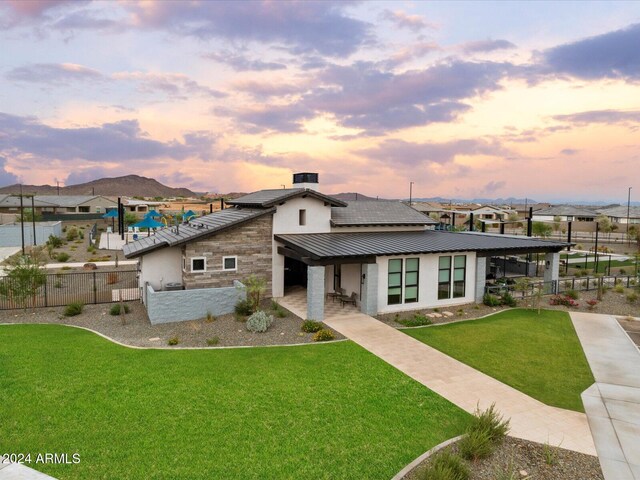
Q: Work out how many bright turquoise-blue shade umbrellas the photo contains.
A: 4